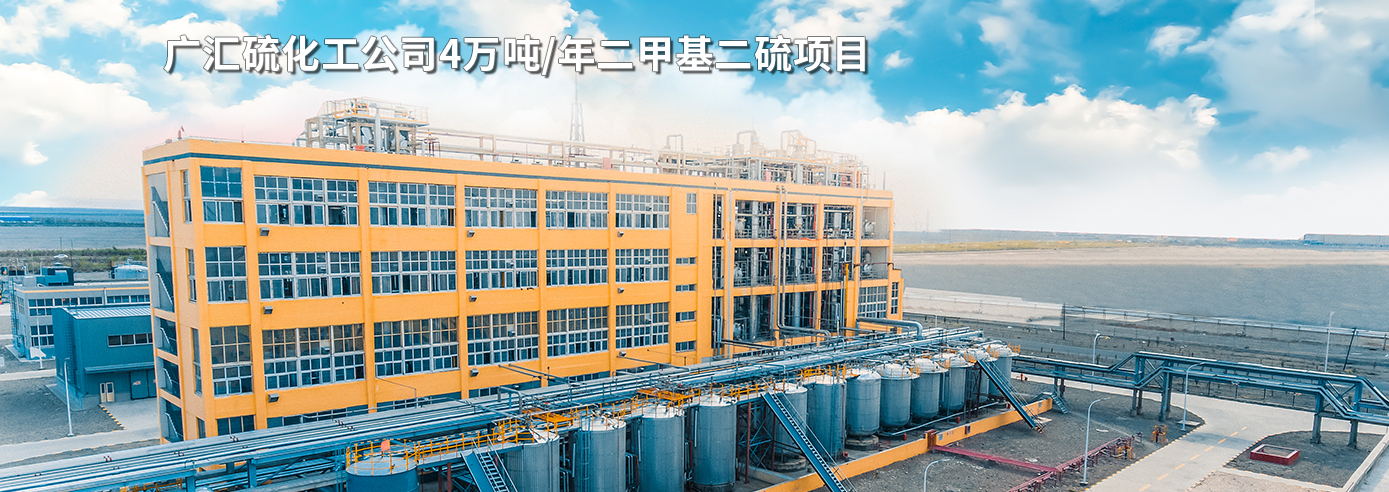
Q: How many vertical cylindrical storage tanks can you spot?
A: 13